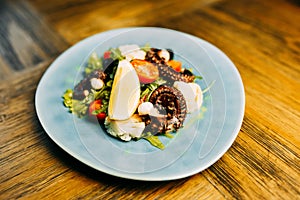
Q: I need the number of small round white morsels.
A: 3